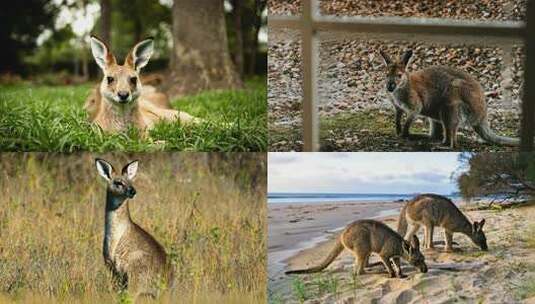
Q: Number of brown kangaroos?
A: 5